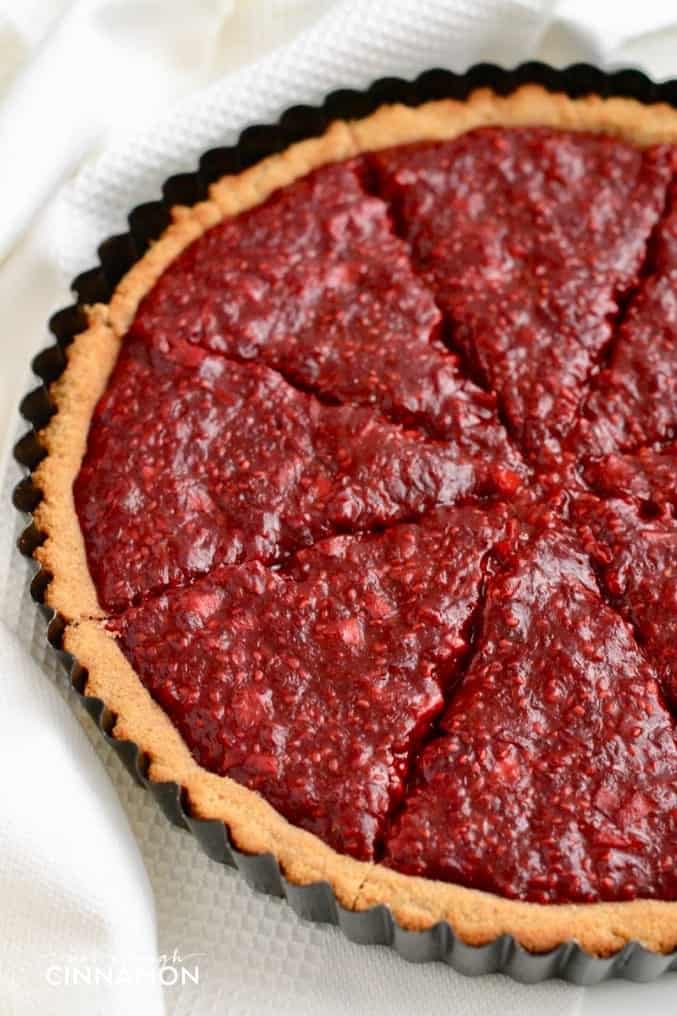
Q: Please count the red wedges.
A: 8